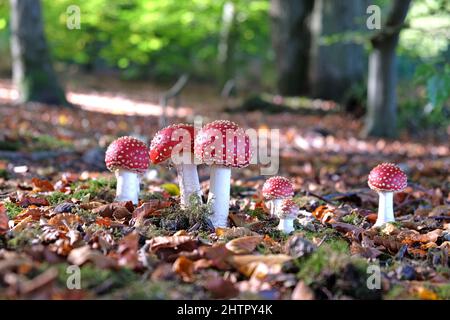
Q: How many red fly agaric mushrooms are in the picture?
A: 6